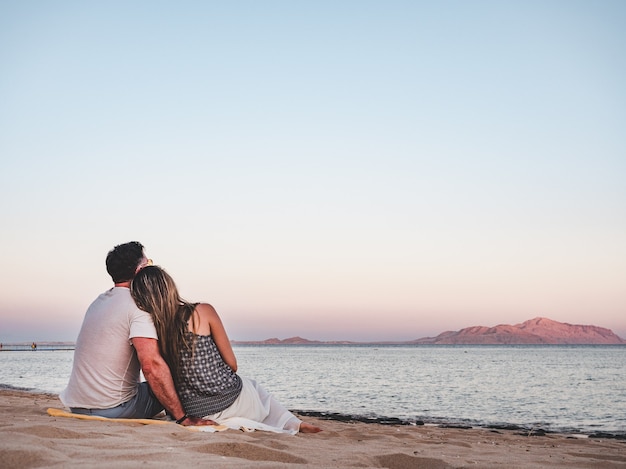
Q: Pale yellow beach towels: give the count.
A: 1